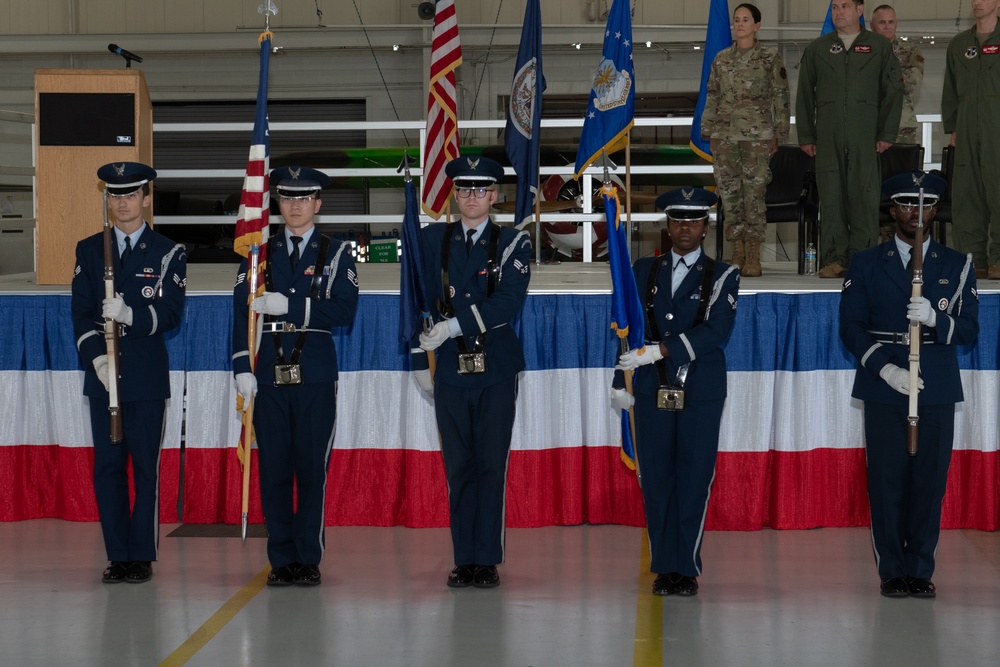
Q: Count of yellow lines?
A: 2